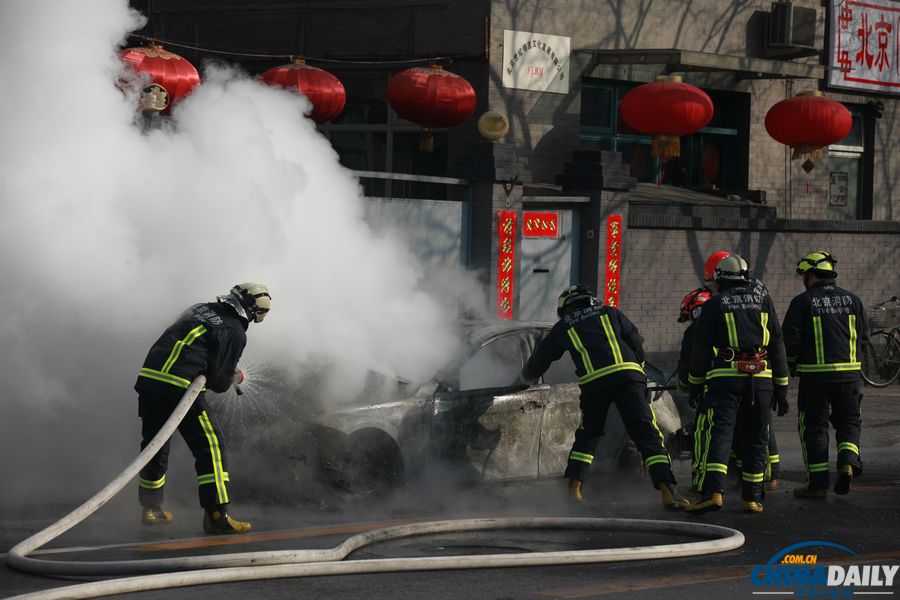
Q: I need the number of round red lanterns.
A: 5